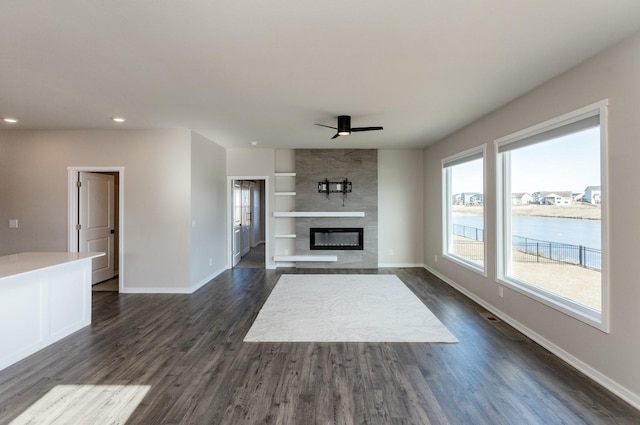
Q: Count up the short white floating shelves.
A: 3